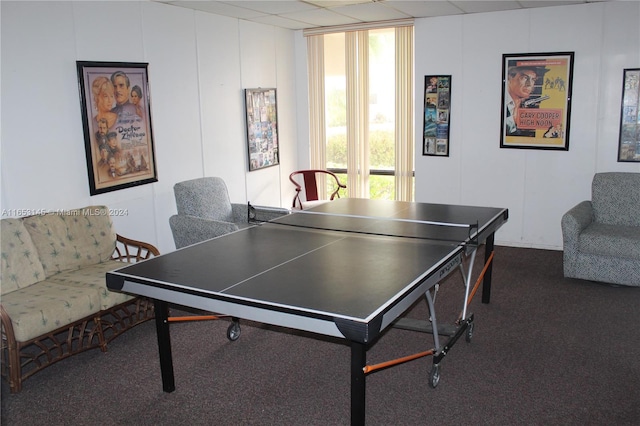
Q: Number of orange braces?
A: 3